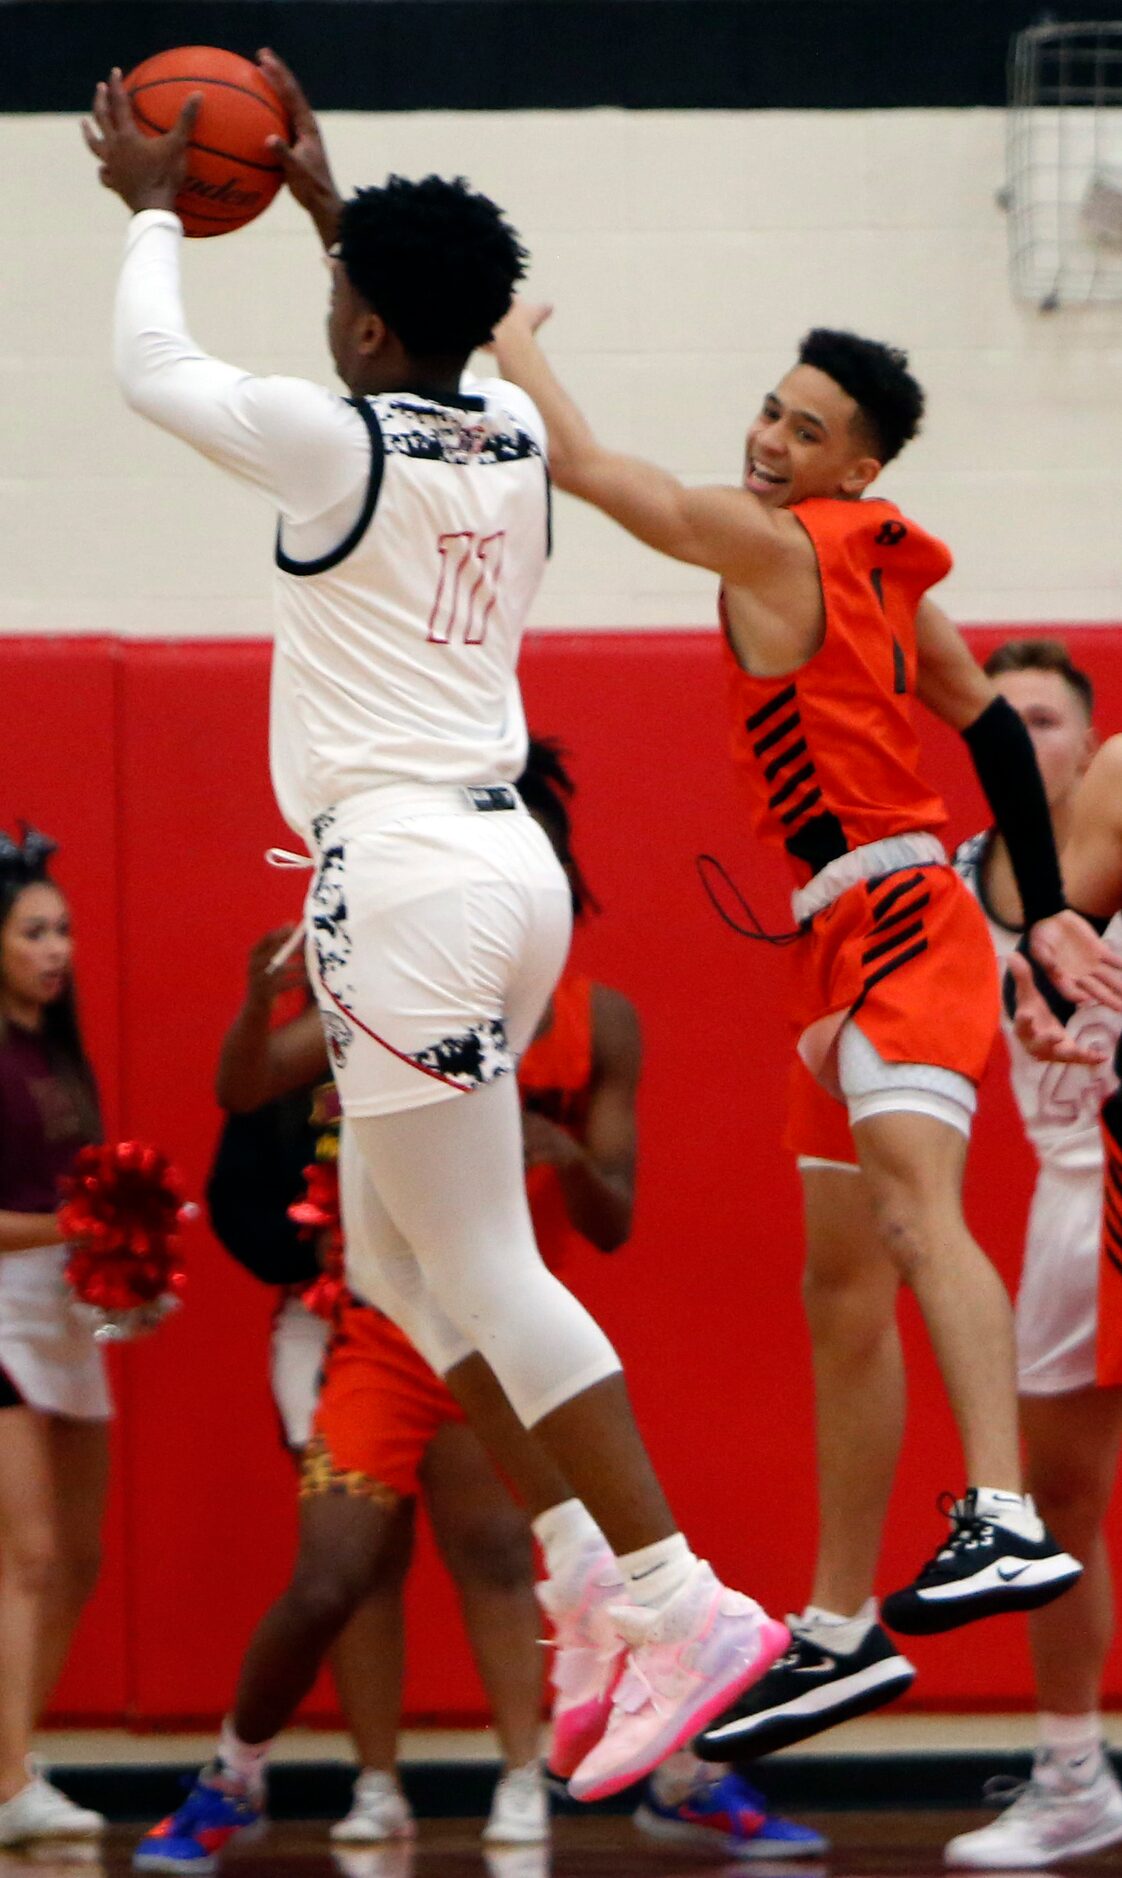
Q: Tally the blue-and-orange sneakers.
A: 2